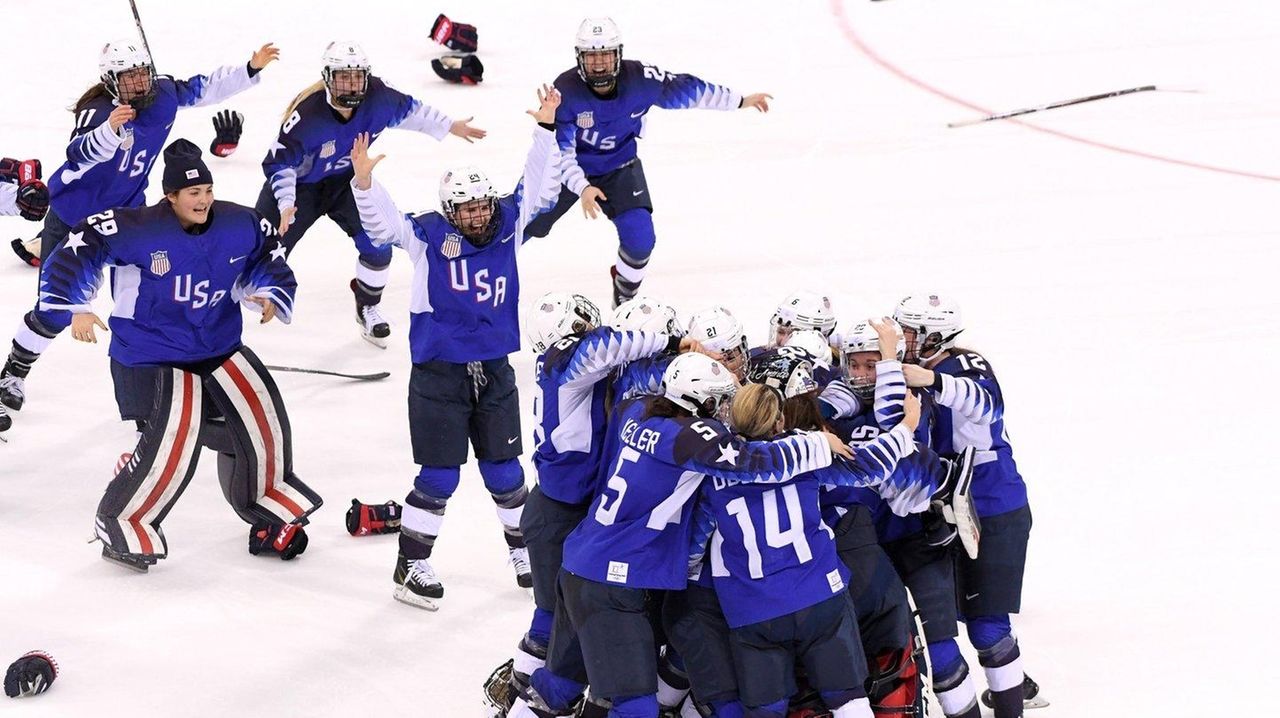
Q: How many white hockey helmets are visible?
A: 12